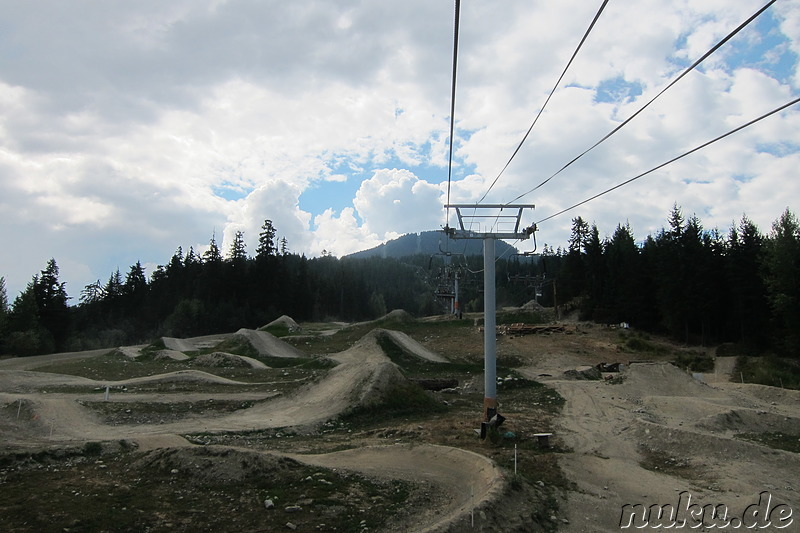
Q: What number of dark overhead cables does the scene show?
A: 4